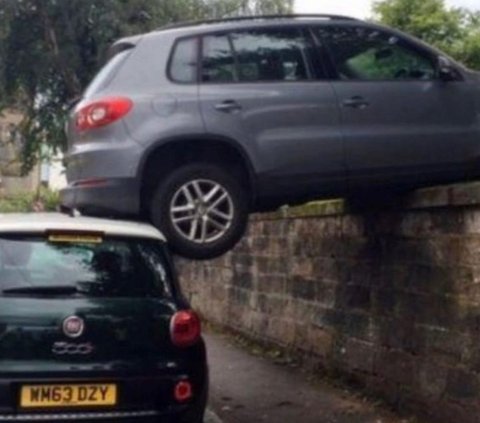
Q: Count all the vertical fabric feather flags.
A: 0